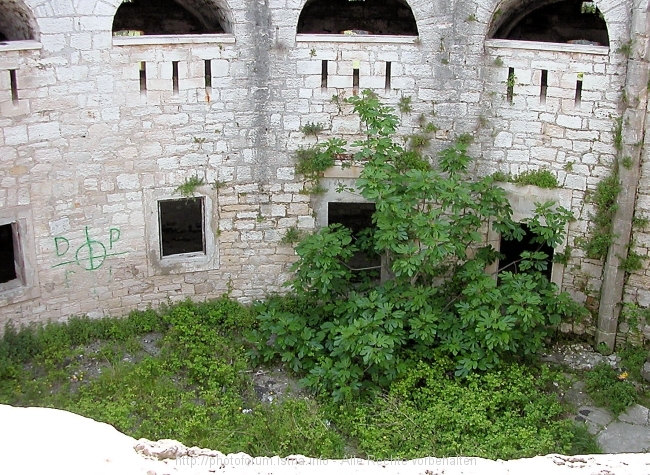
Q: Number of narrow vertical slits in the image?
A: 10